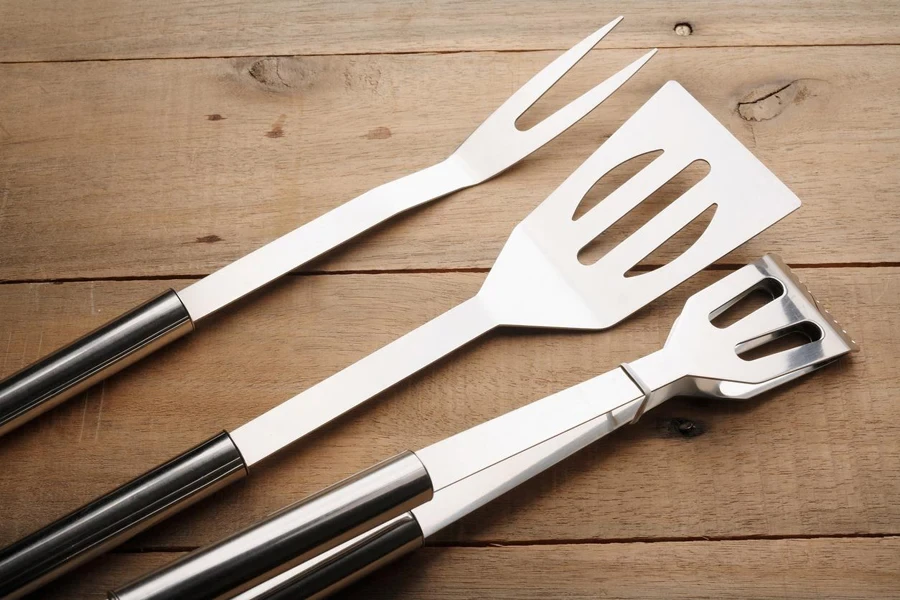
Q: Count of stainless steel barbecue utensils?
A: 3